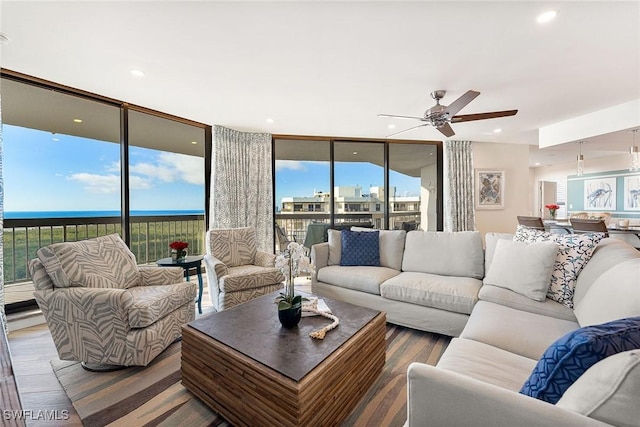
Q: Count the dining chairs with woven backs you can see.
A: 2